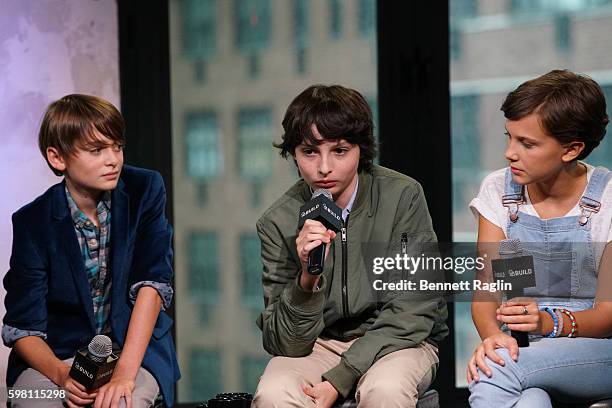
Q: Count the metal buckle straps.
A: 2